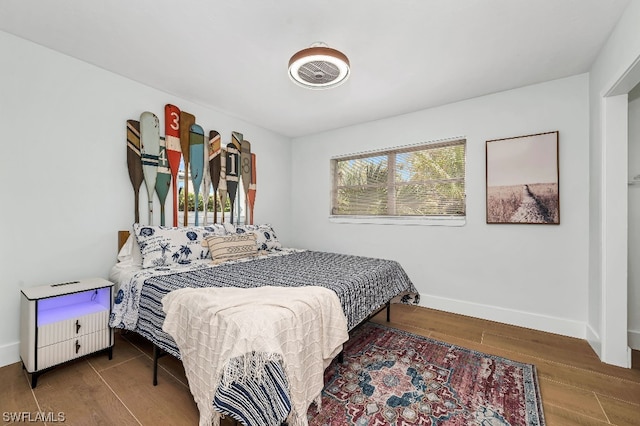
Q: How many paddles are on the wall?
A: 13